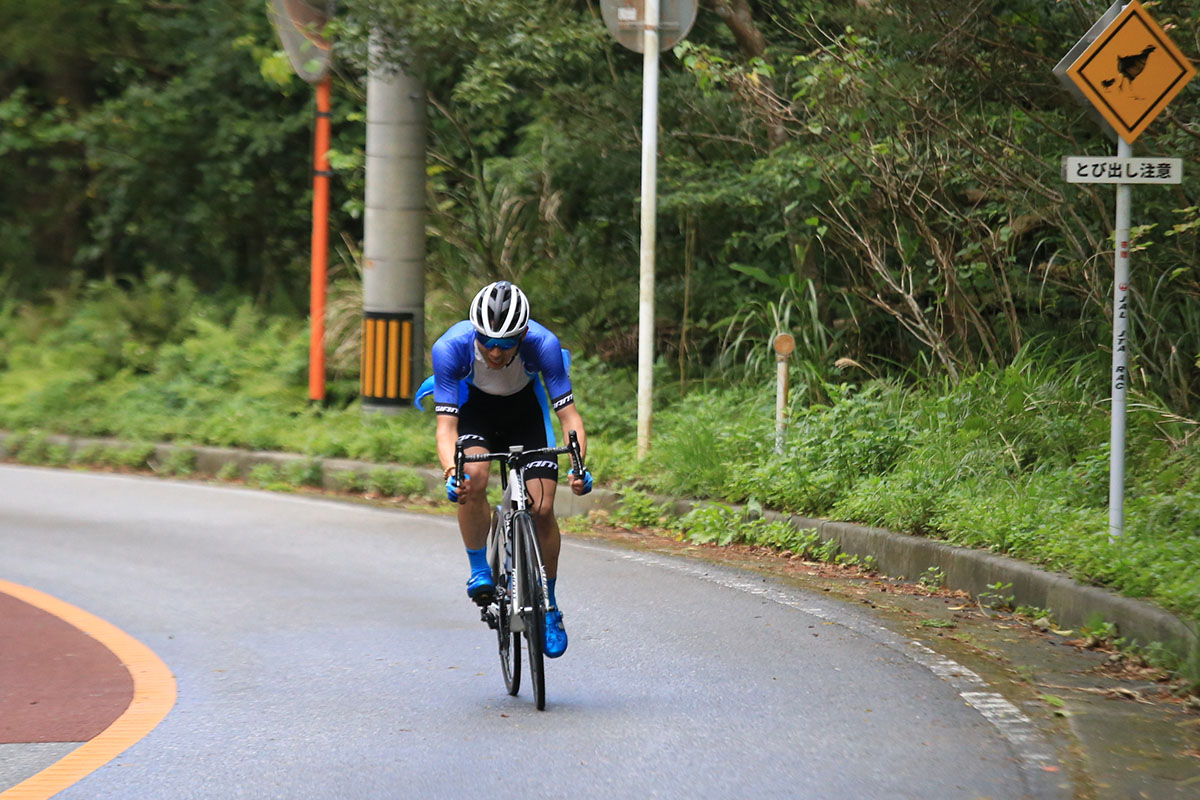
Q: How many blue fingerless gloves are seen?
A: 2